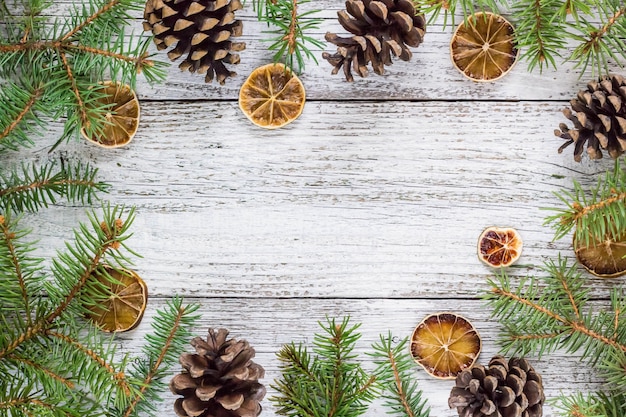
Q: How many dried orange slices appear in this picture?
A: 7